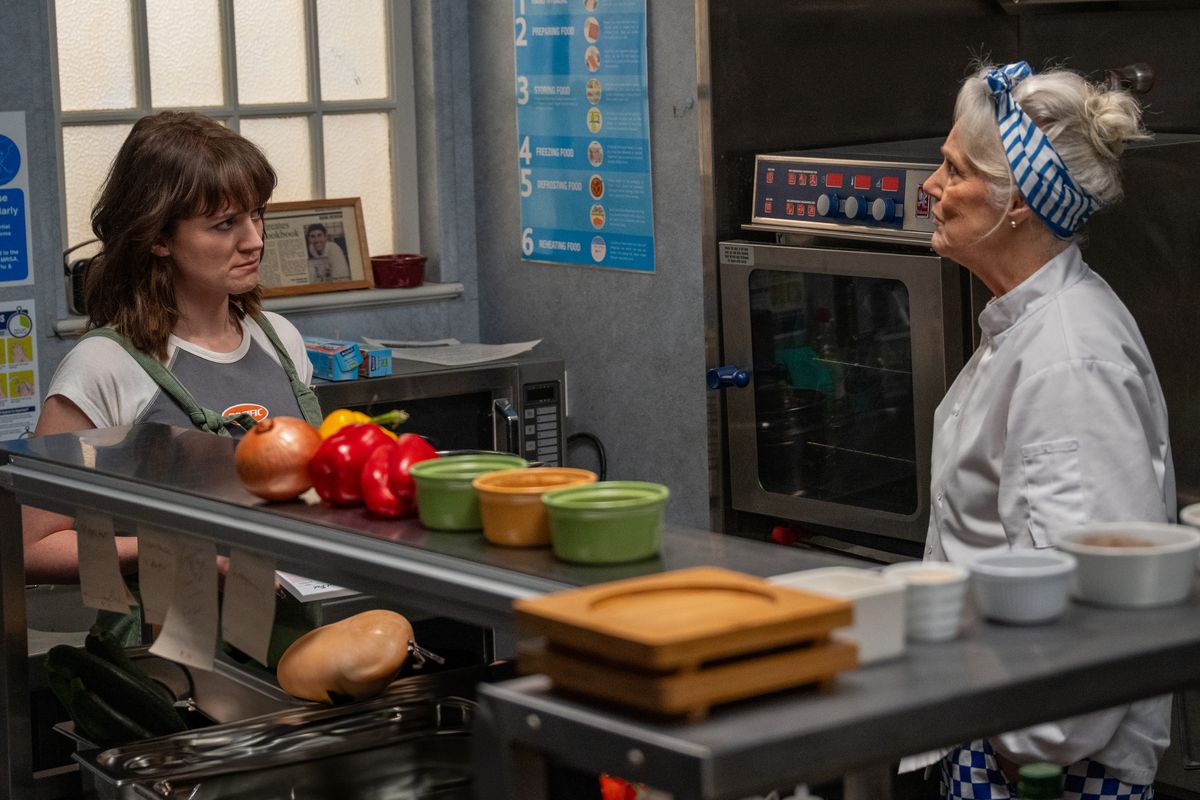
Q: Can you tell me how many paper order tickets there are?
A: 4